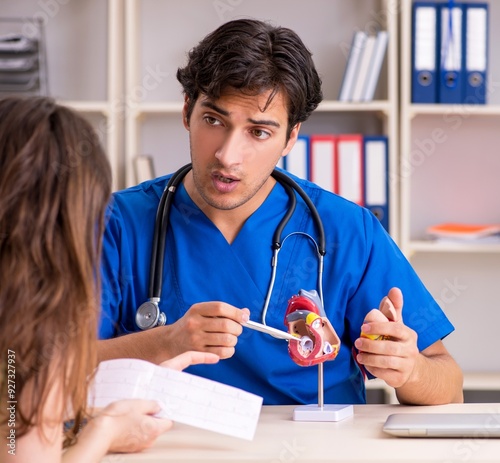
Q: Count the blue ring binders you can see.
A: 5